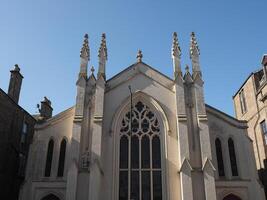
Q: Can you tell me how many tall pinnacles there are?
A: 4